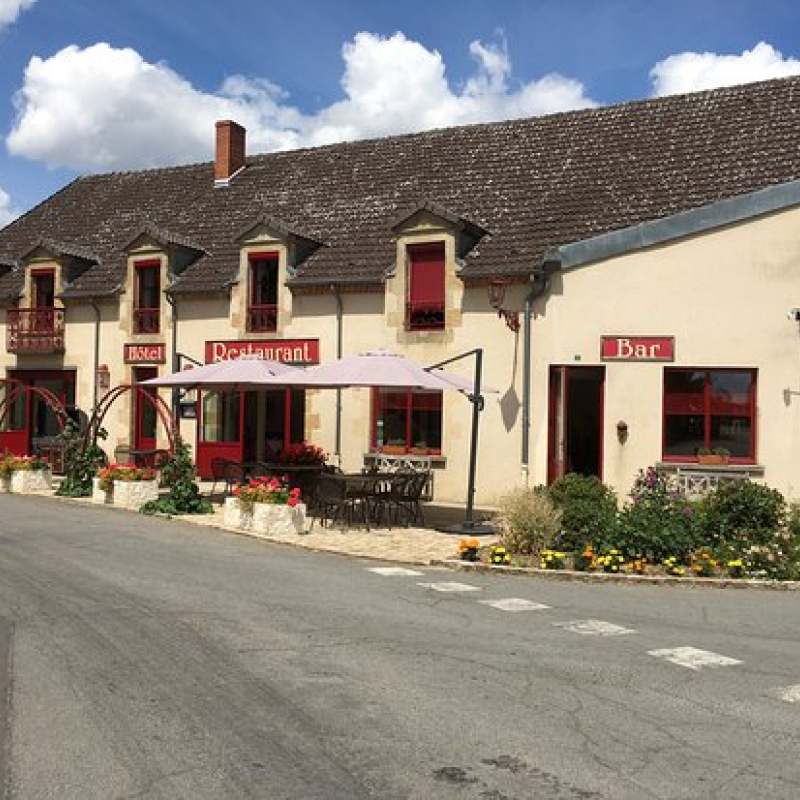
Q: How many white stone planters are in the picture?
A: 3